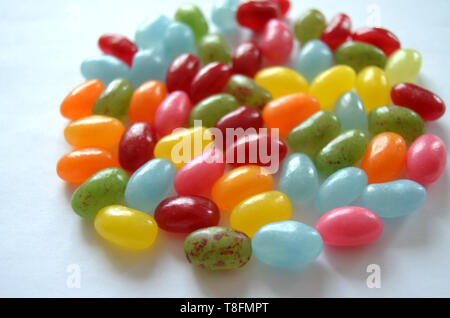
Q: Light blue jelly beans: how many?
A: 12